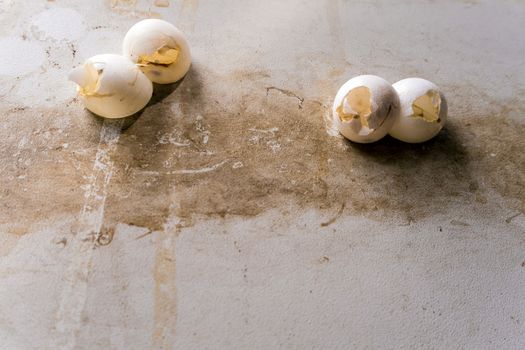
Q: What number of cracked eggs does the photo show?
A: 4